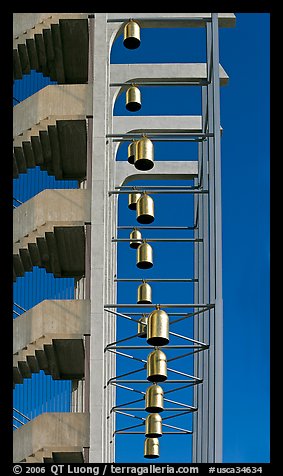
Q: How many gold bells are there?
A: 15